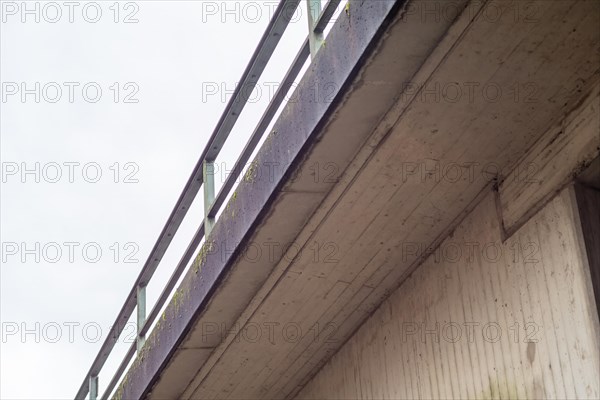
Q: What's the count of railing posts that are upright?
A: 4